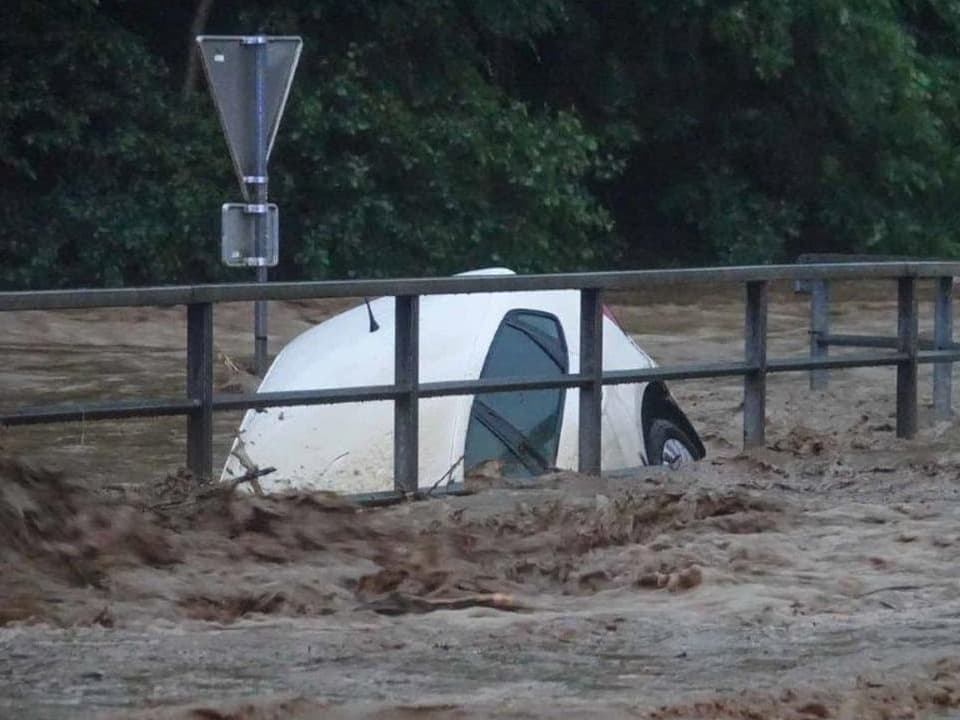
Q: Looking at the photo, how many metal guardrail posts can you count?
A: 7